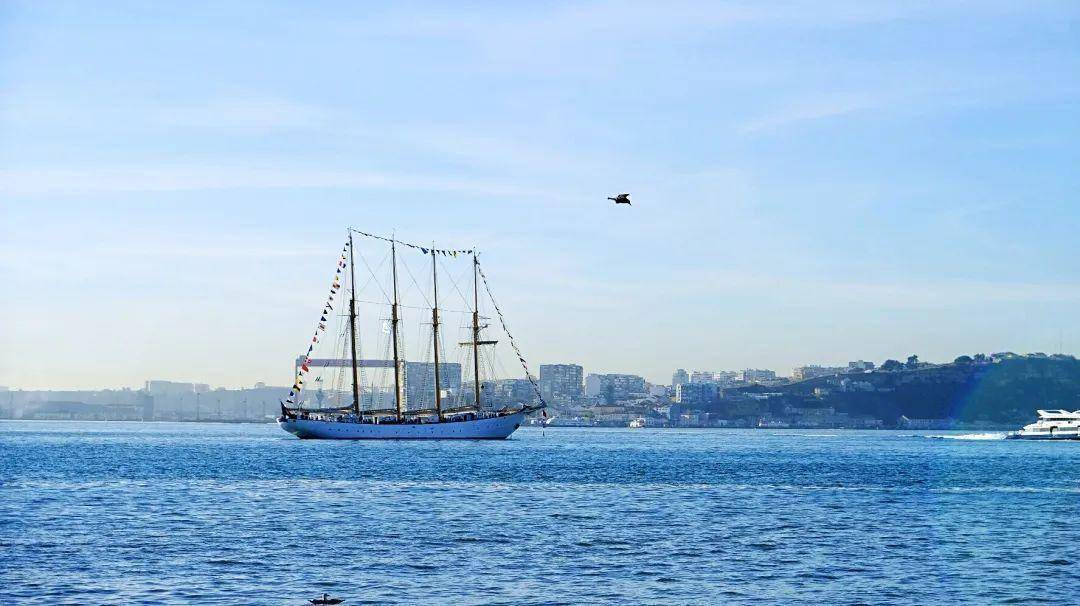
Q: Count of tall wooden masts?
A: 4